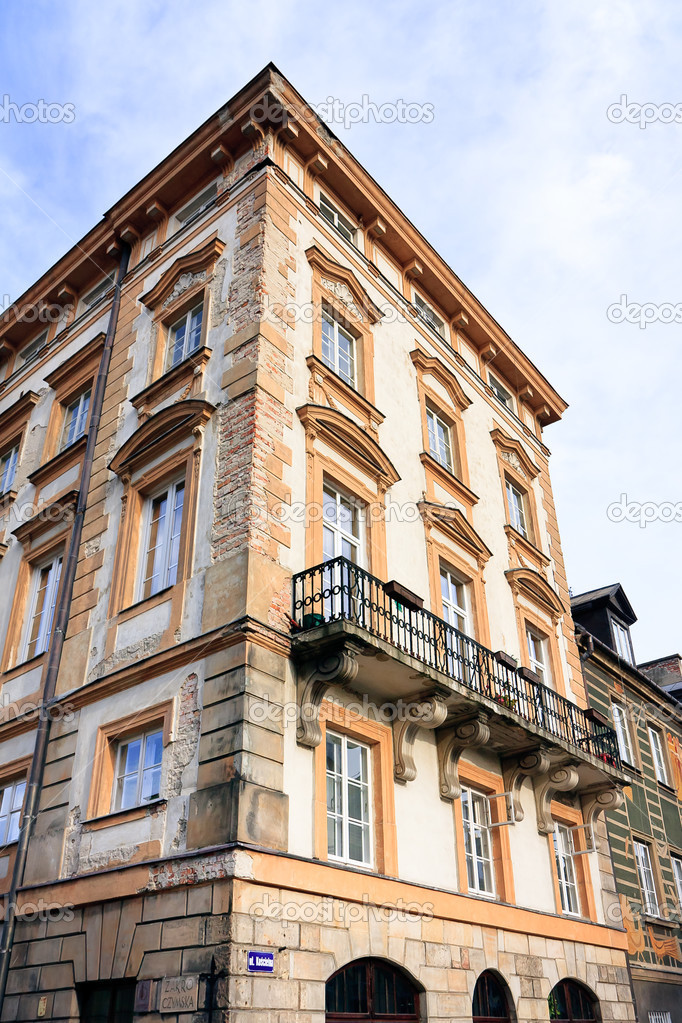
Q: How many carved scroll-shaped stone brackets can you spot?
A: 6